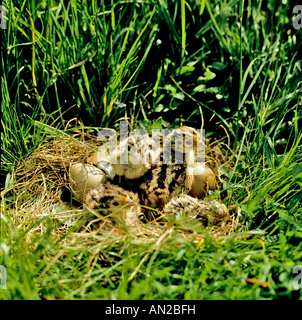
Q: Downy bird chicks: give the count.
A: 4